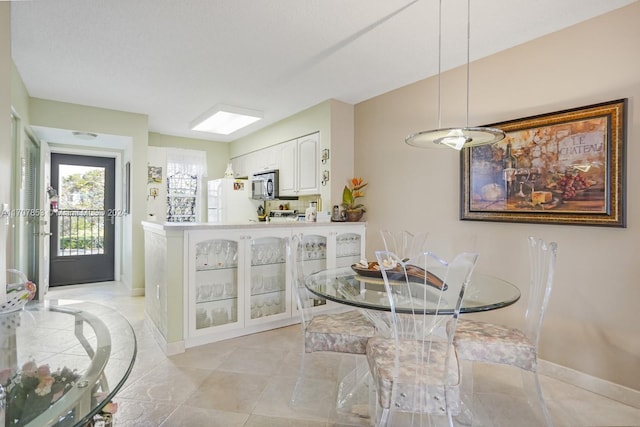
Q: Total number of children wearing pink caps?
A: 0